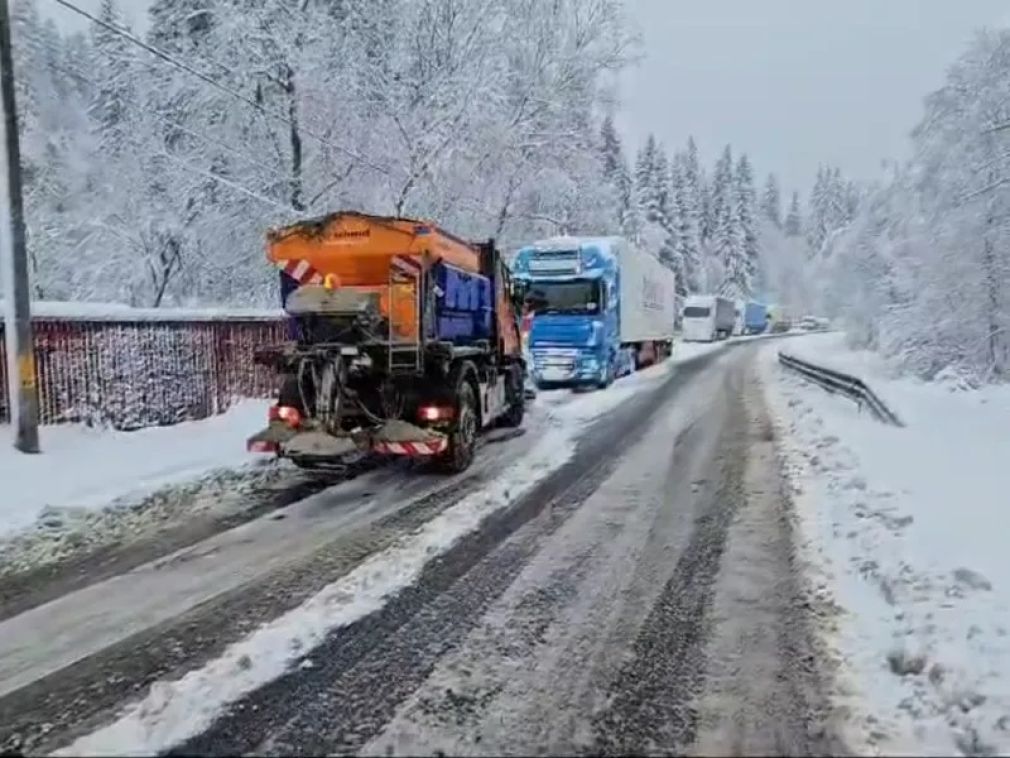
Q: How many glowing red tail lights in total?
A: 2